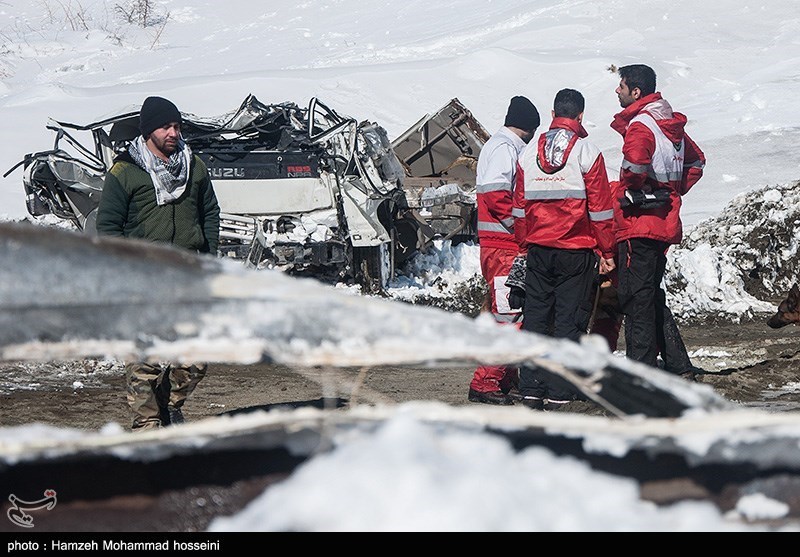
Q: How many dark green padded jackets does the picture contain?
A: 1